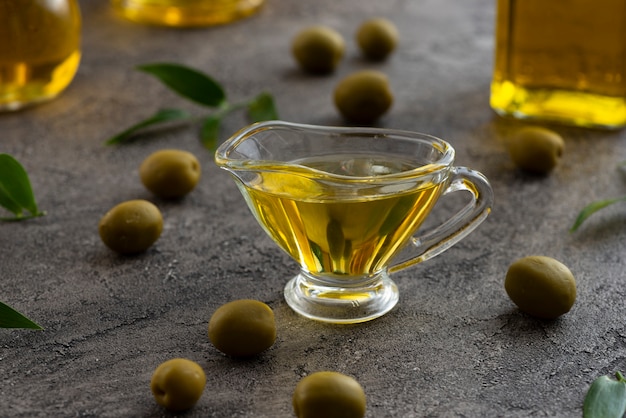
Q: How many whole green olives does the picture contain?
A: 10